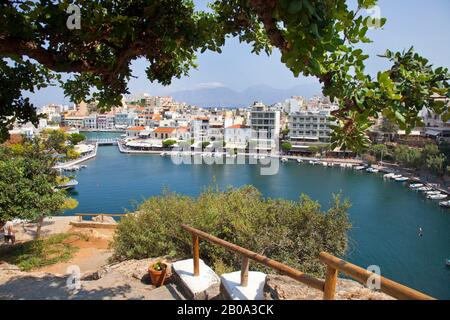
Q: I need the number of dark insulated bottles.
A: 0